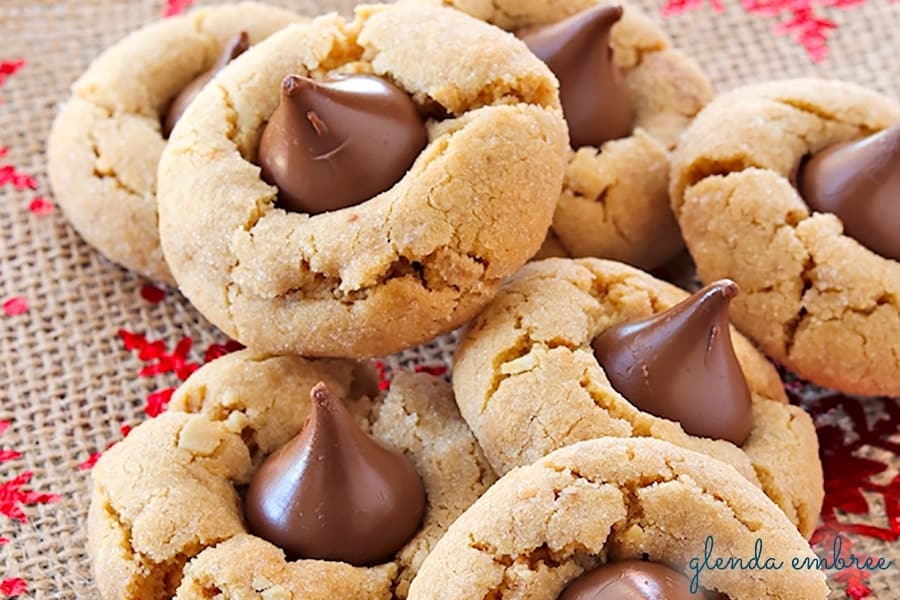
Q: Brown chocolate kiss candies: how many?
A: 7